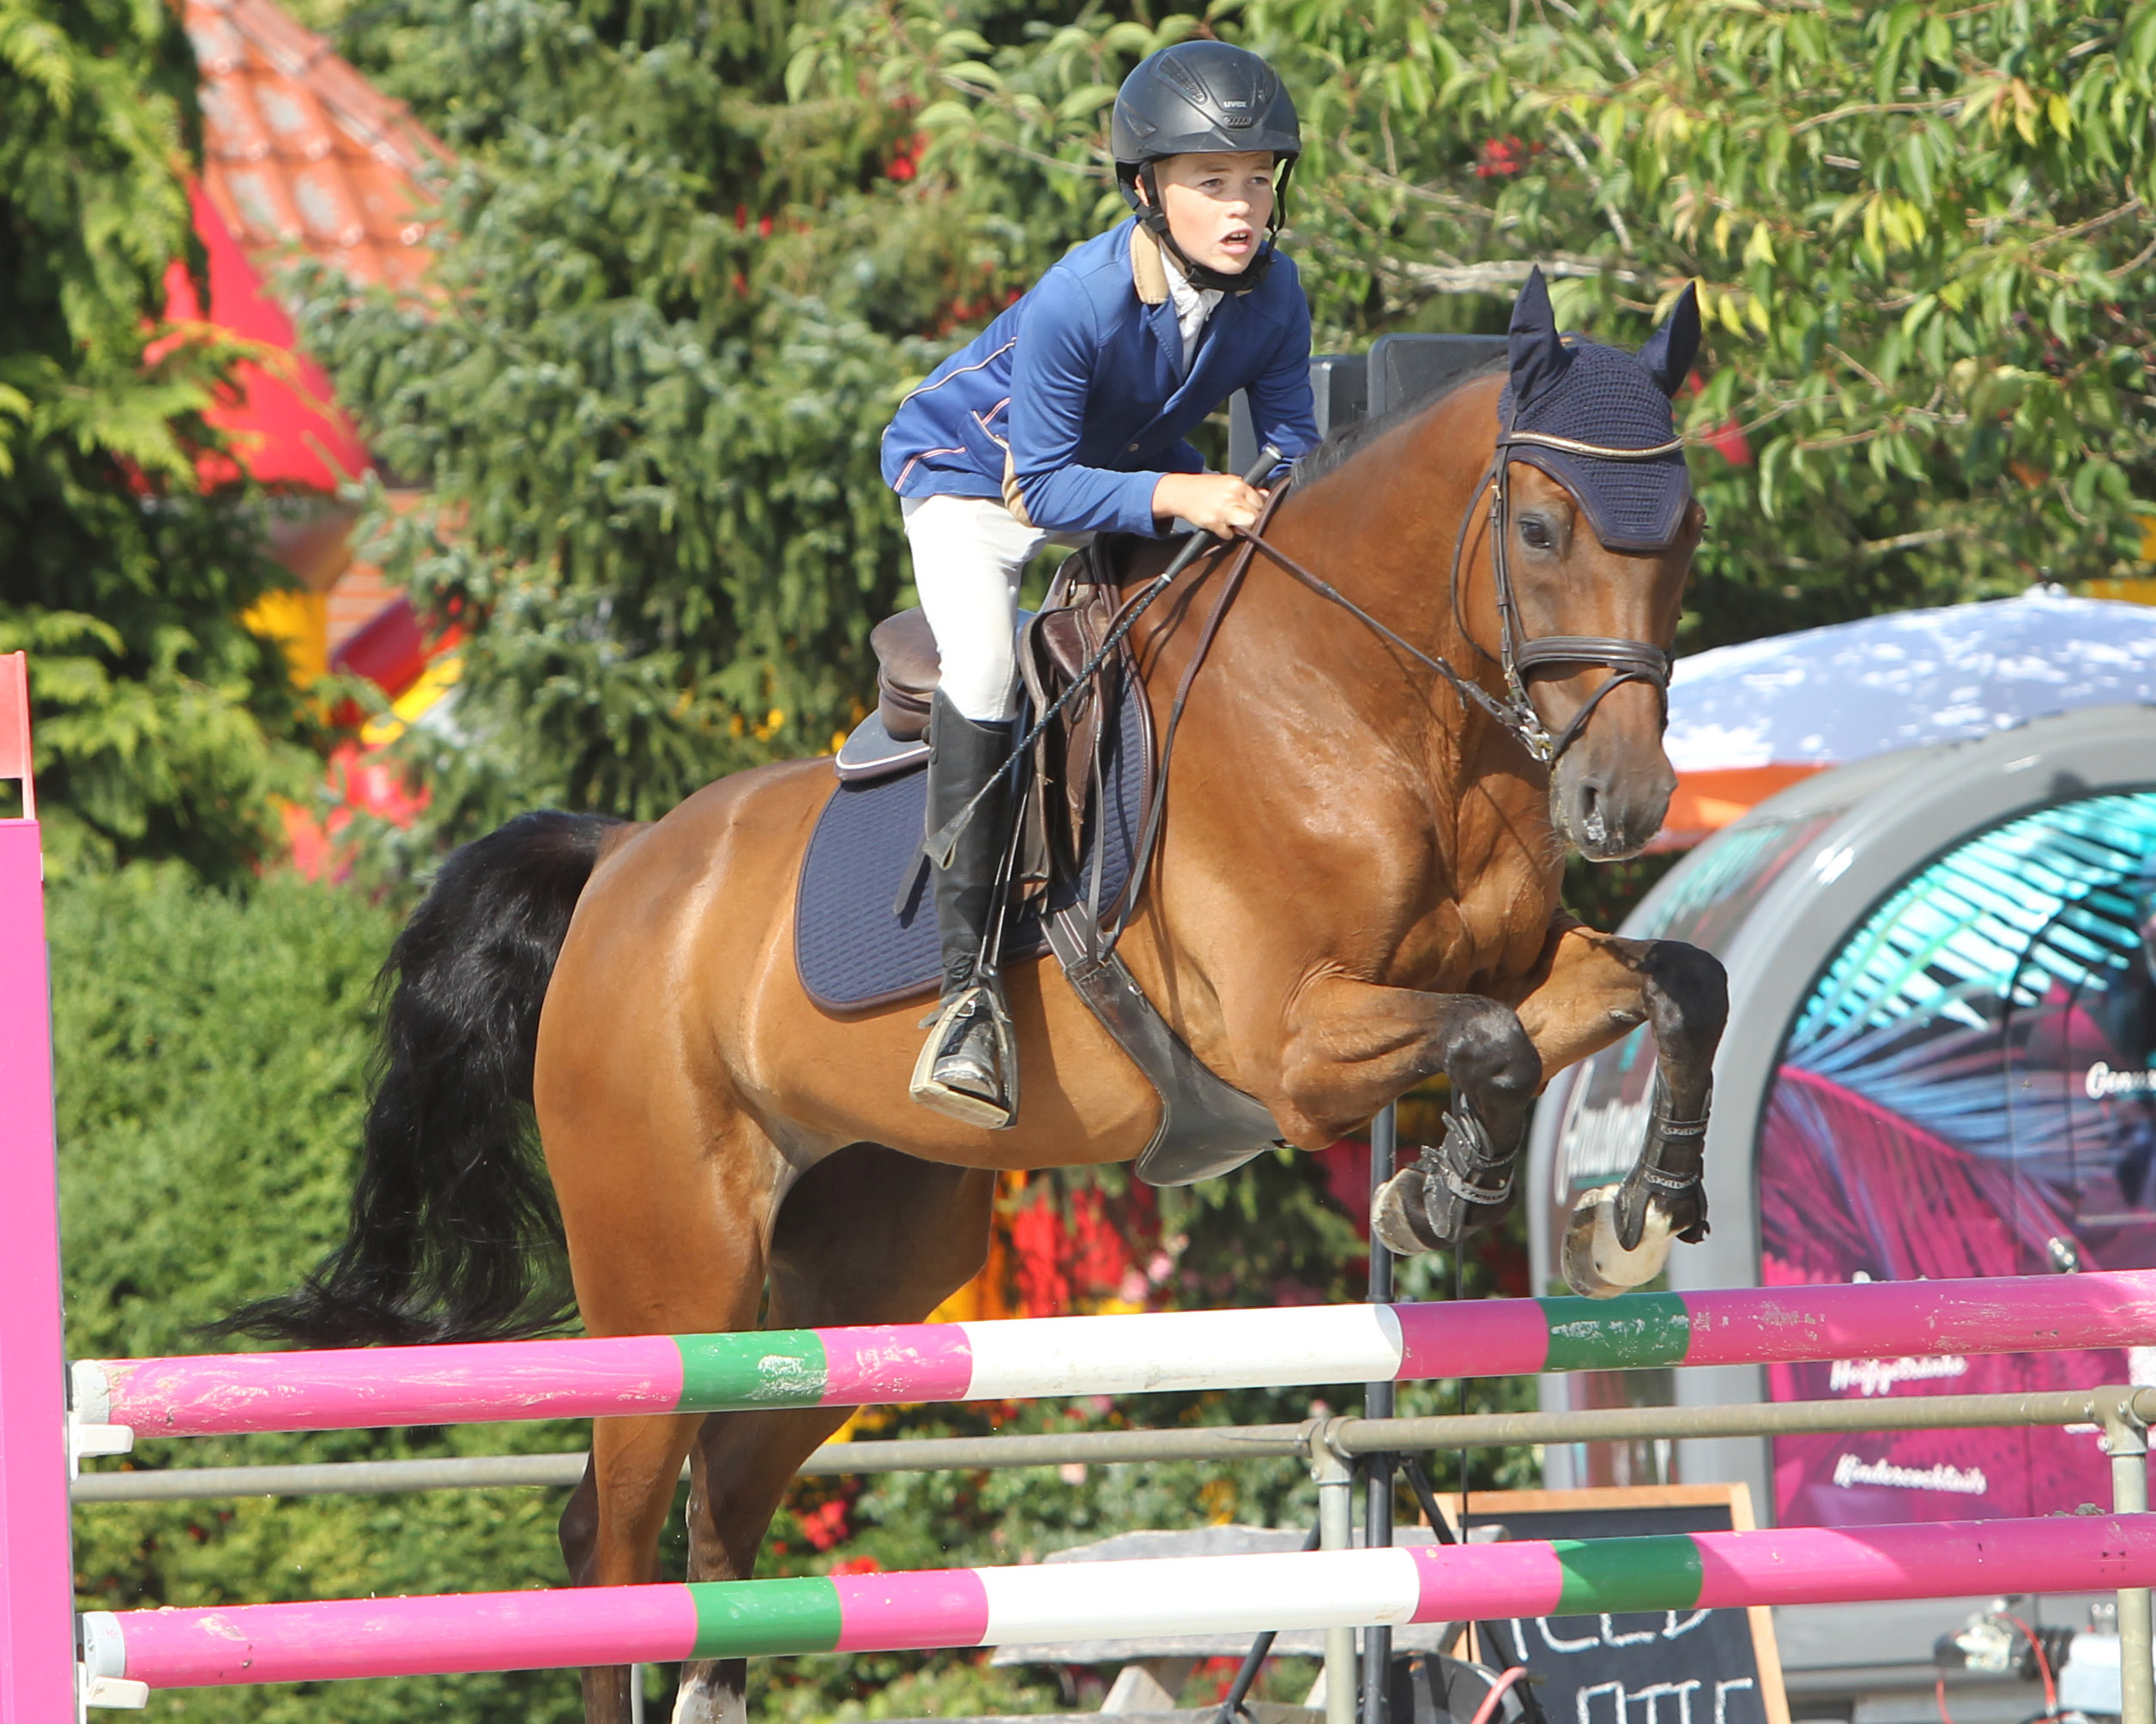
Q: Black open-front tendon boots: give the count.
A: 2